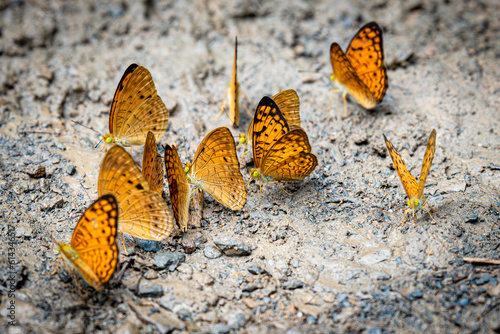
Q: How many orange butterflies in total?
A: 11